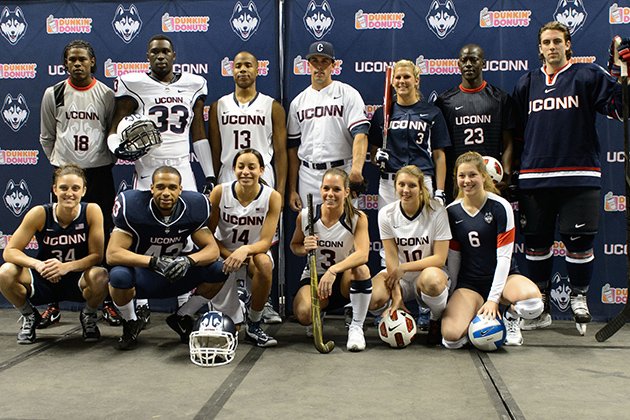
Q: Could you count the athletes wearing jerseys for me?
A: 13